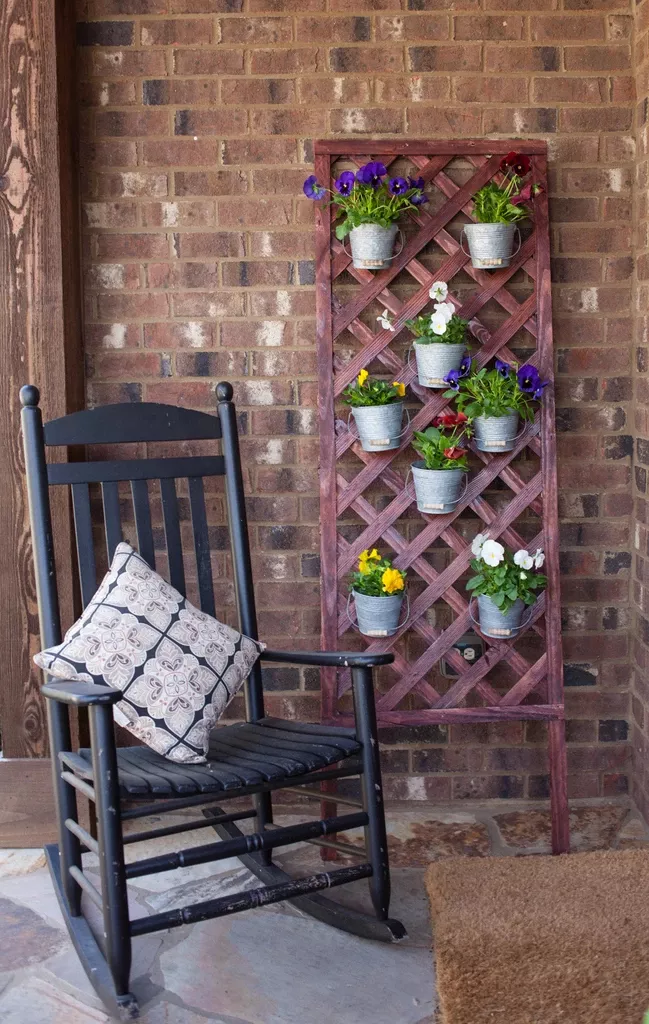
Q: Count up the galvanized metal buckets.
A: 8